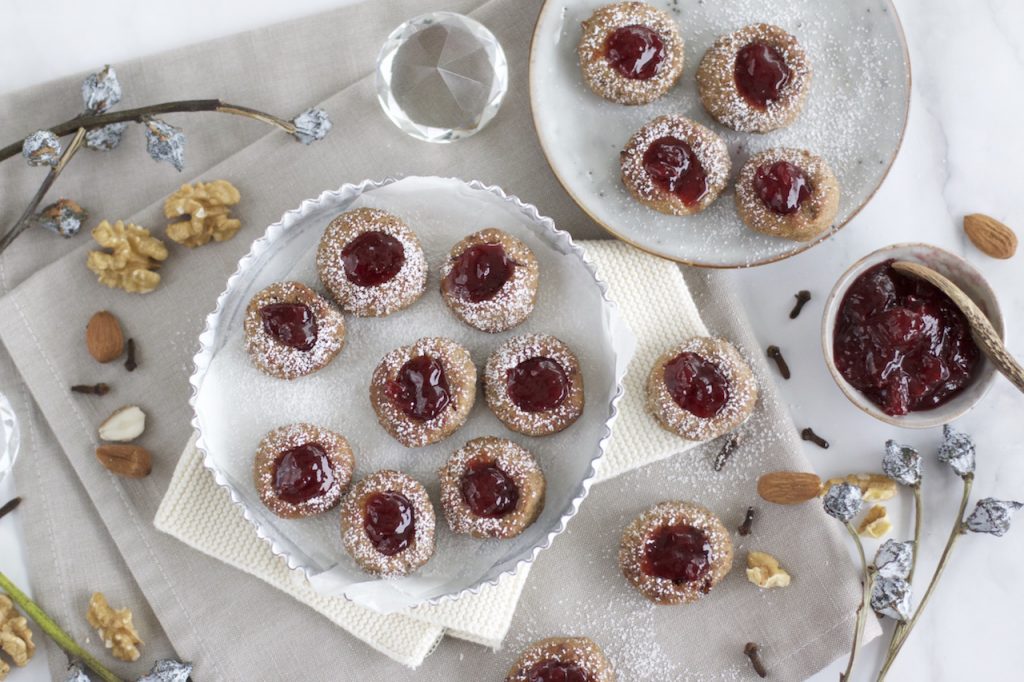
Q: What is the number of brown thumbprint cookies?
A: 15